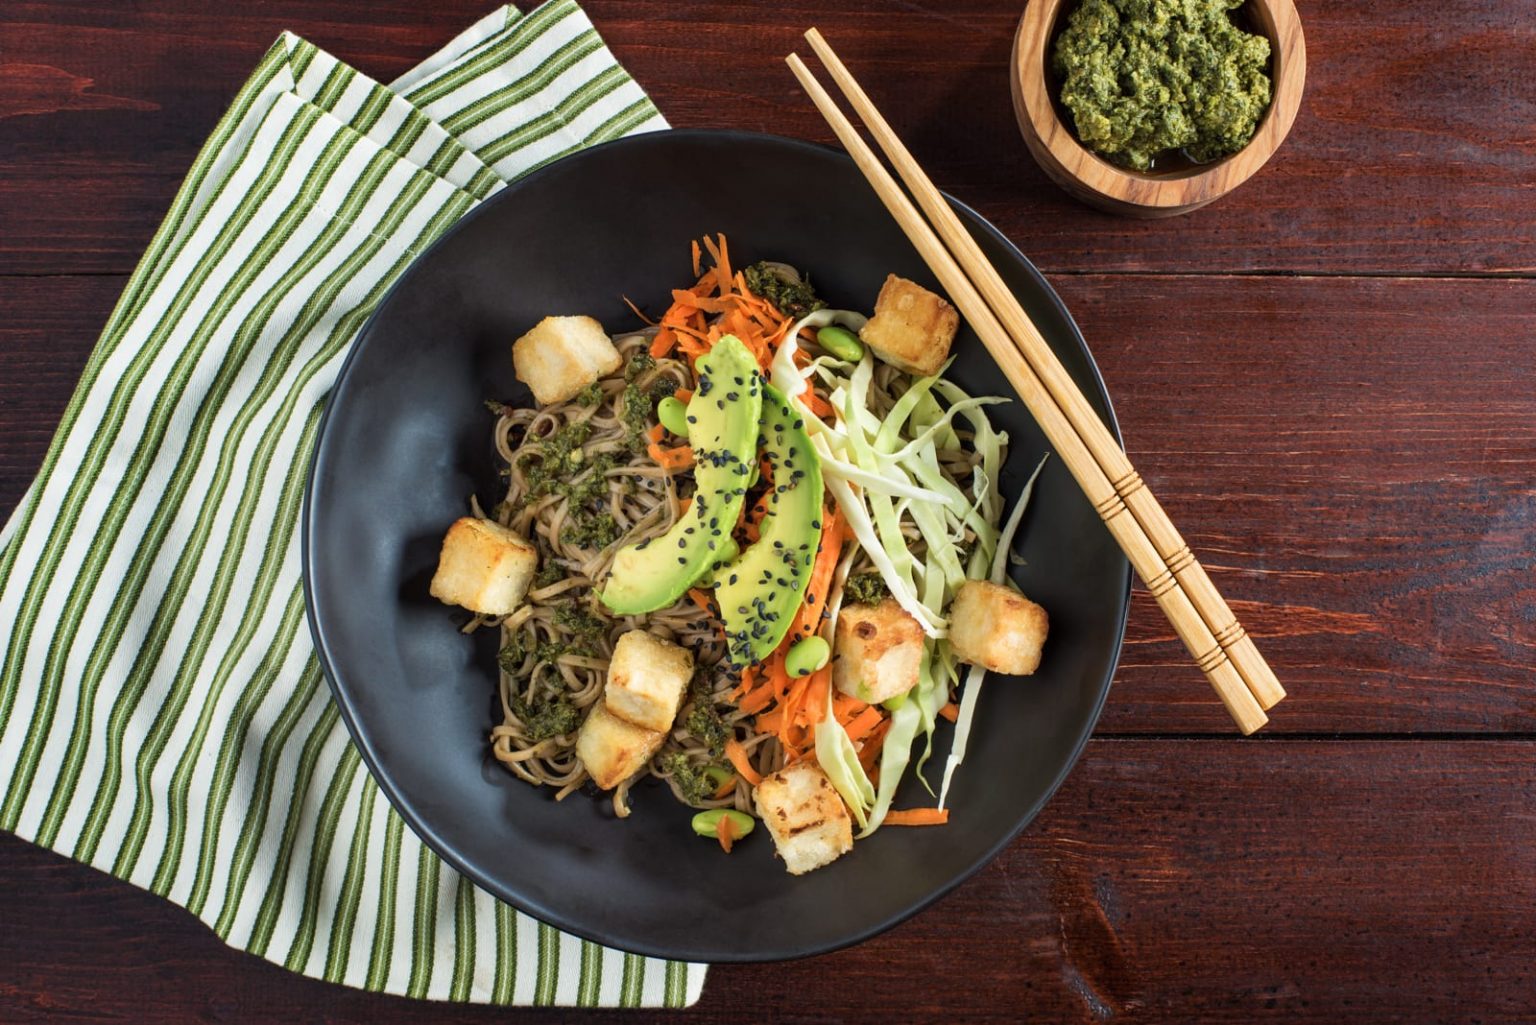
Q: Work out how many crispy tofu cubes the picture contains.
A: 8